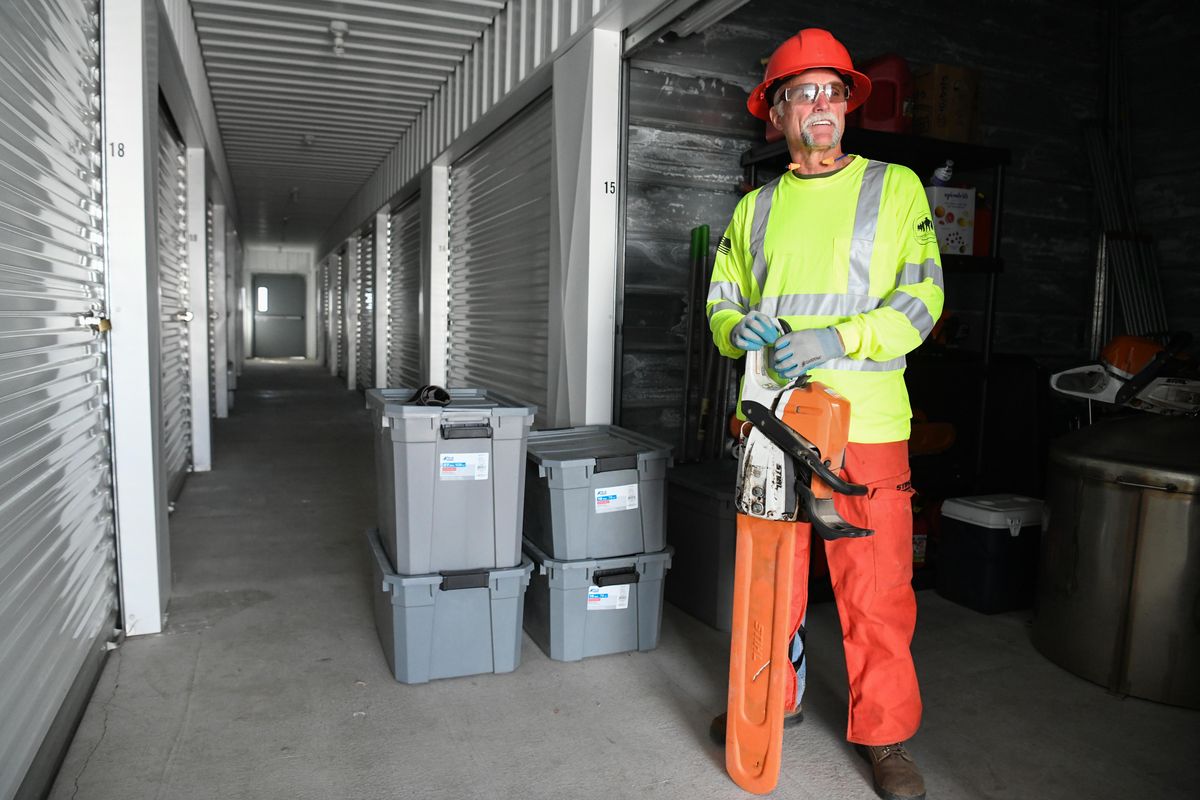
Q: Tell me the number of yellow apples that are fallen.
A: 0